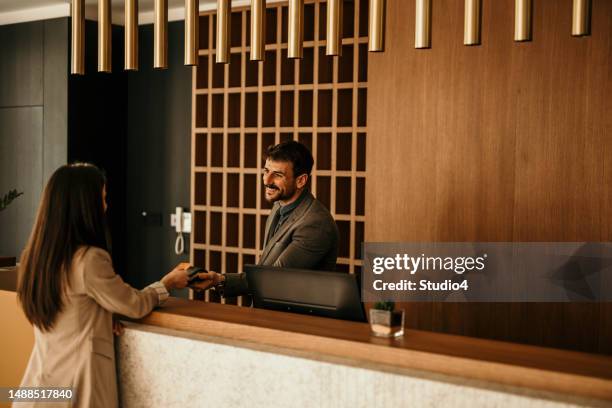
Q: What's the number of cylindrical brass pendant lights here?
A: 14